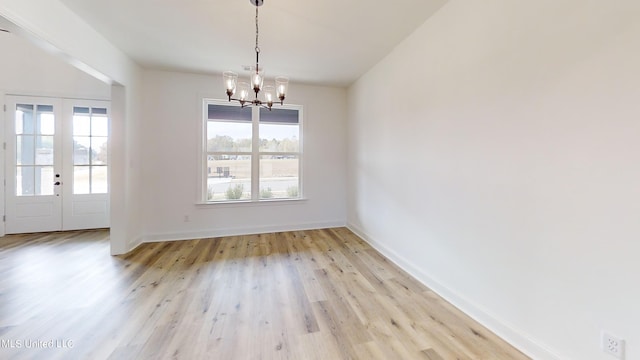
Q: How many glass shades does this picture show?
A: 5